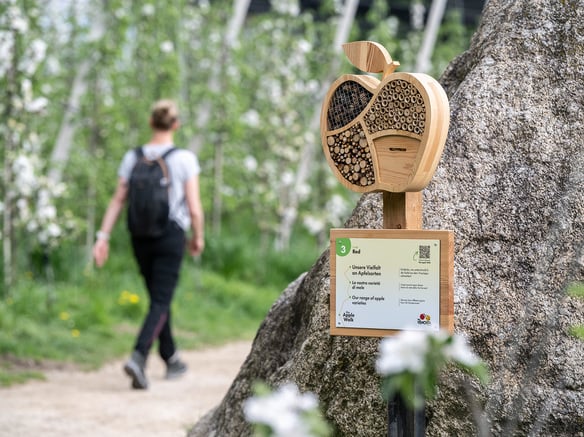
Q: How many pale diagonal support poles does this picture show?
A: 4